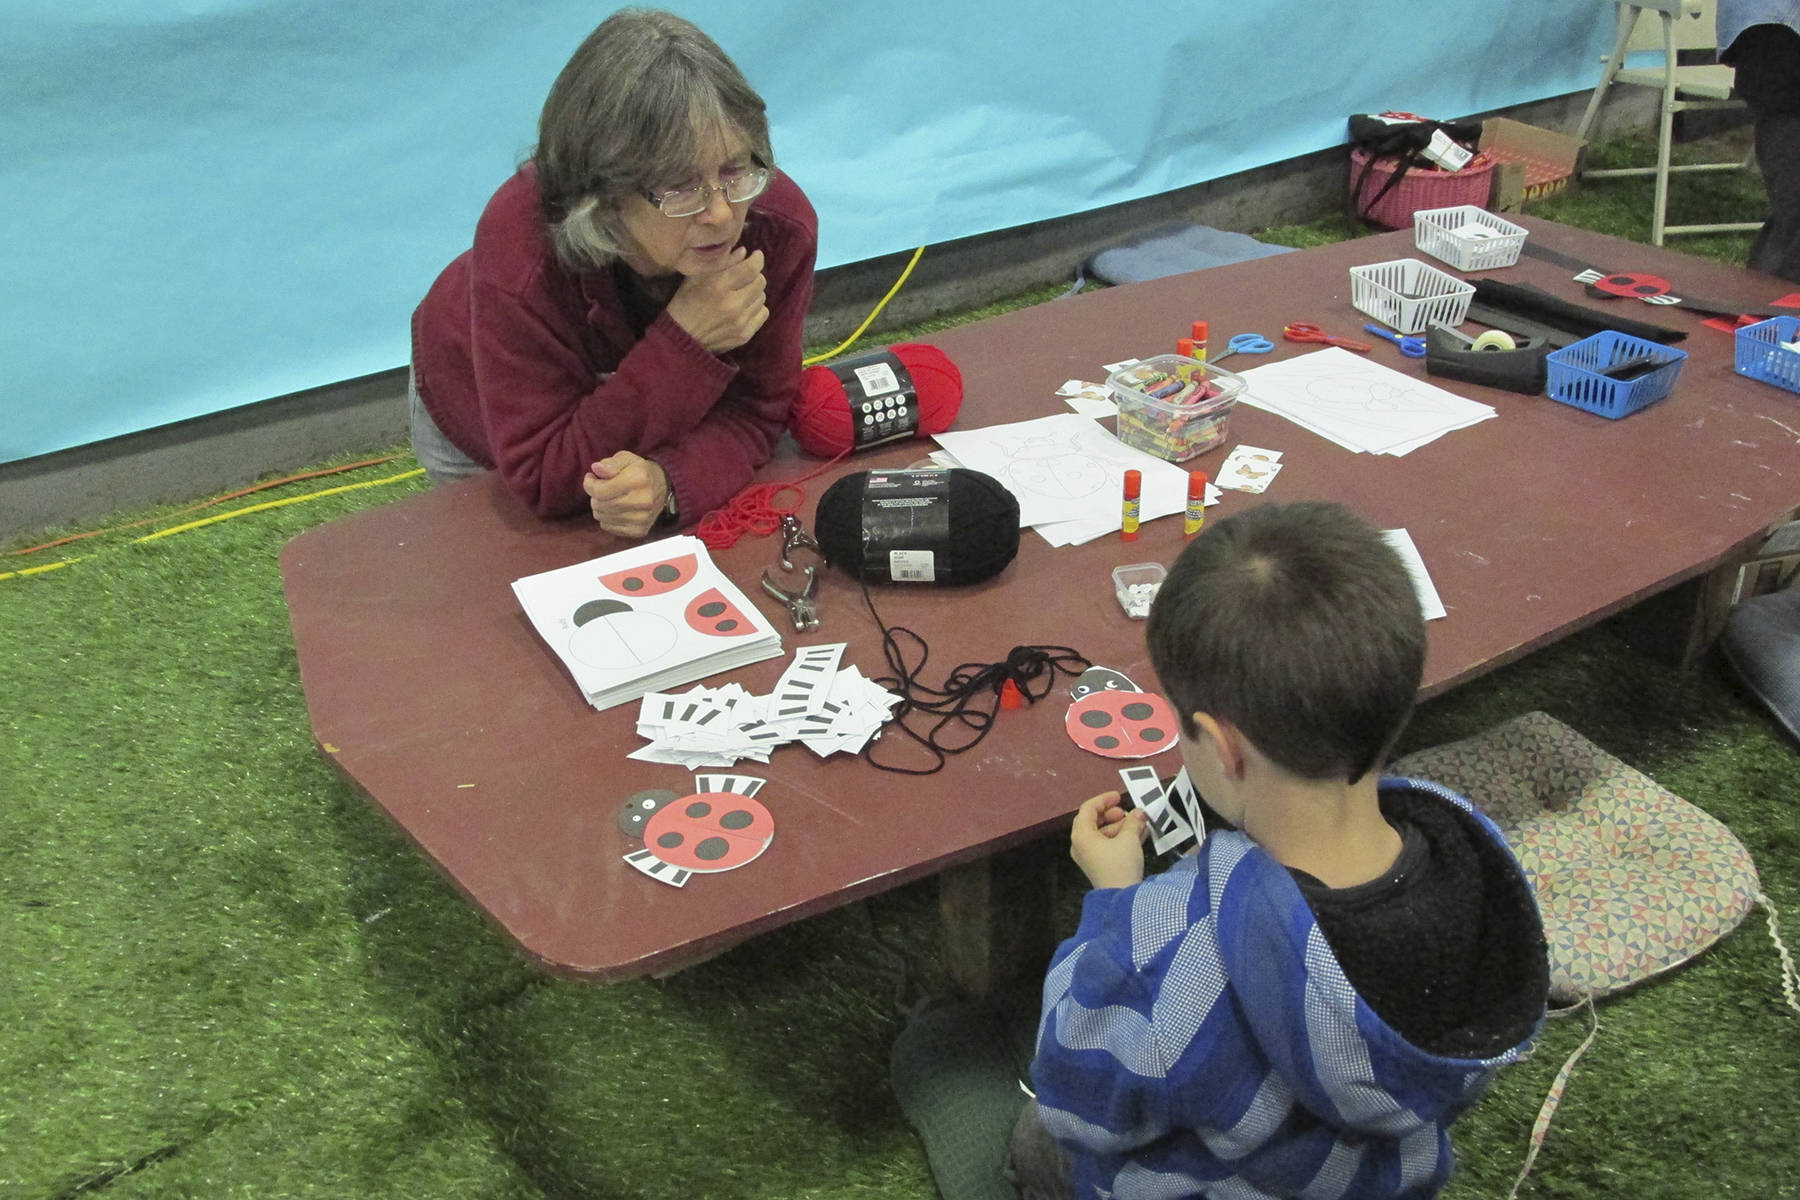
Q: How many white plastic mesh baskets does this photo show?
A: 2